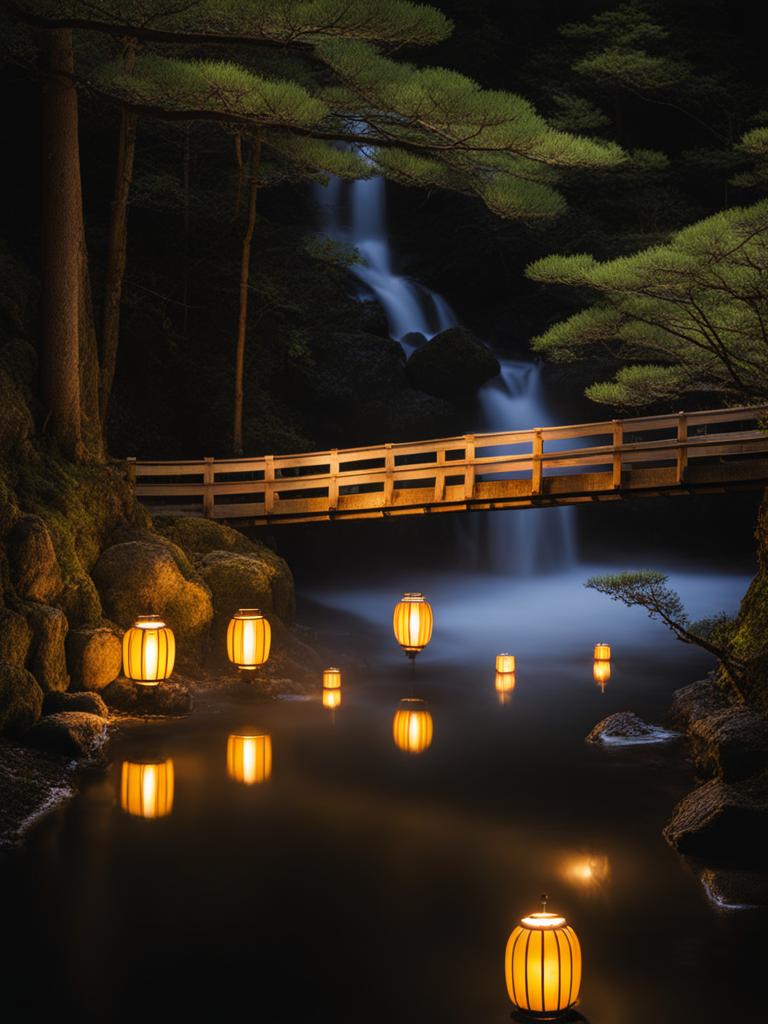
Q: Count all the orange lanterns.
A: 7